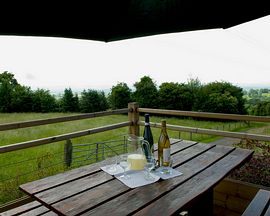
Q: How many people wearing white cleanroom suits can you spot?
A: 0